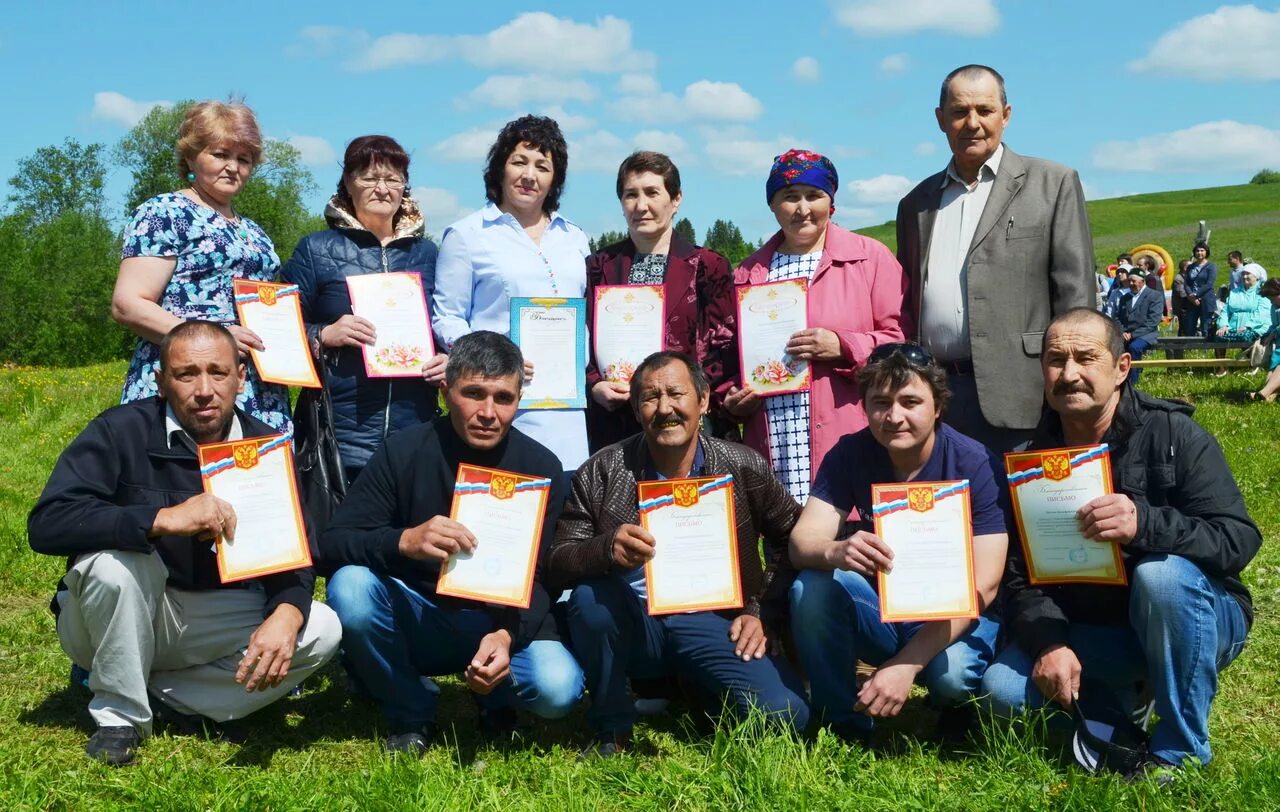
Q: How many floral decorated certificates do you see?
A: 3